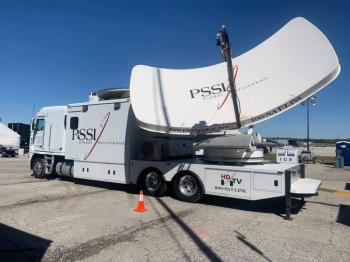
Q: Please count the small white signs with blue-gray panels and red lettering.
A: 1